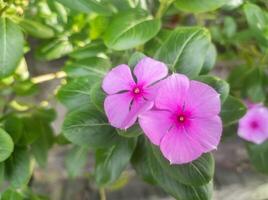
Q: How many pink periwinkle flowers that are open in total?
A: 3